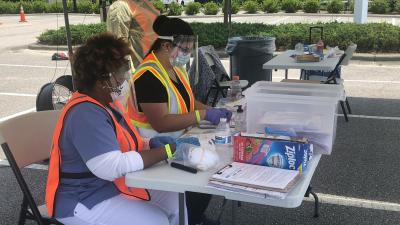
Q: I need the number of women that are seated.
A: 2